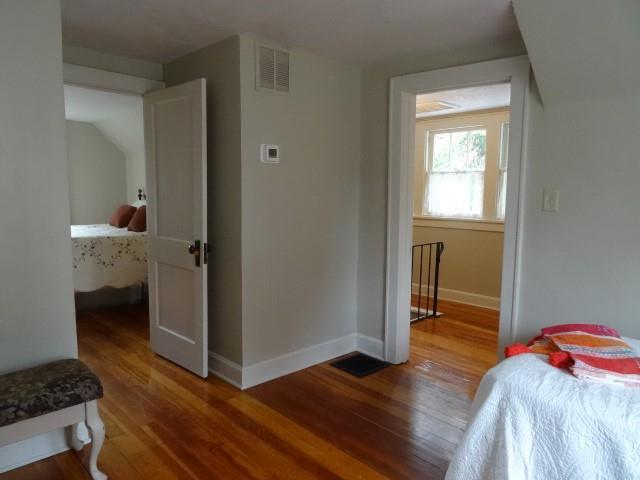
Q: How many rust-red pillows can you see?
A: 2